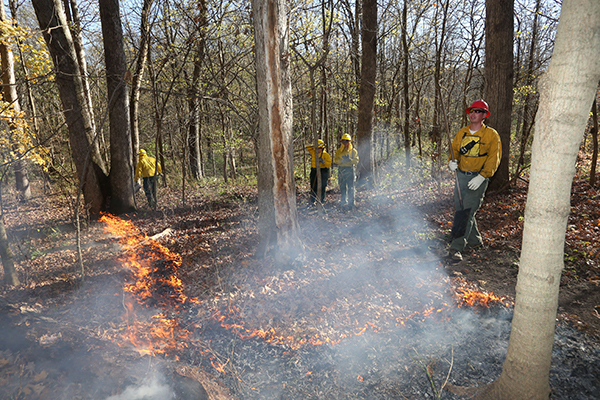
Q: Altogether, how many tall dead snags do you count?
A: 1